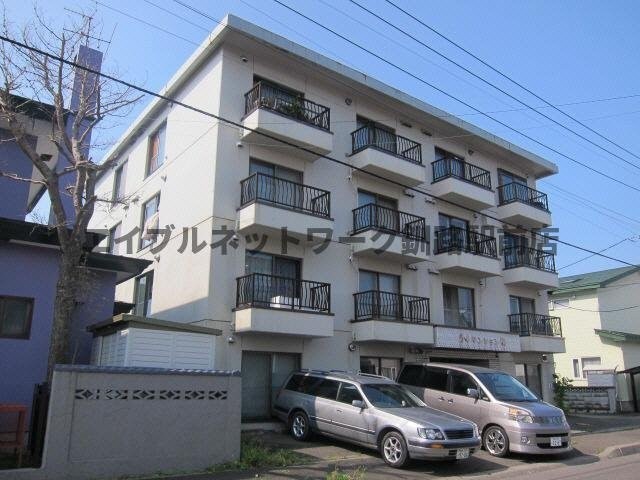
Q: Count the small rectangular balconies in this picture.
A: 11